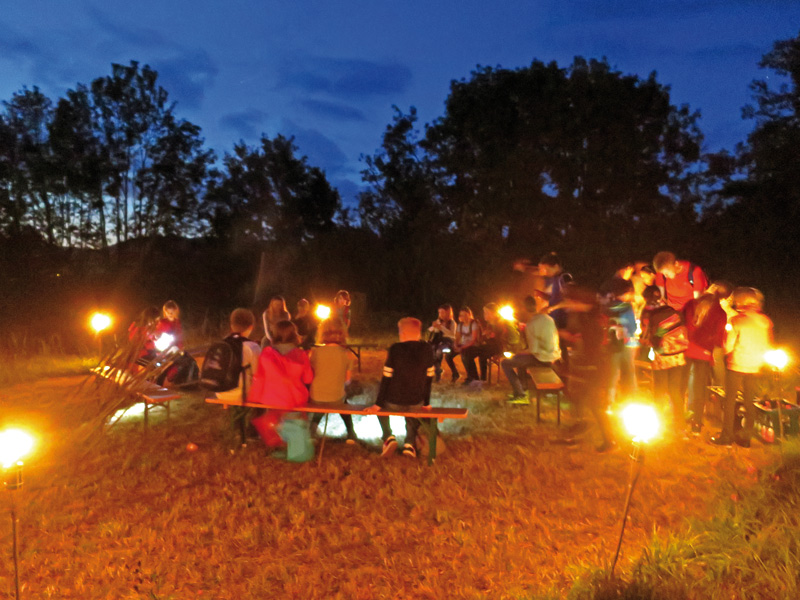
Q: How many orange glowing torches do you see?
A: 6